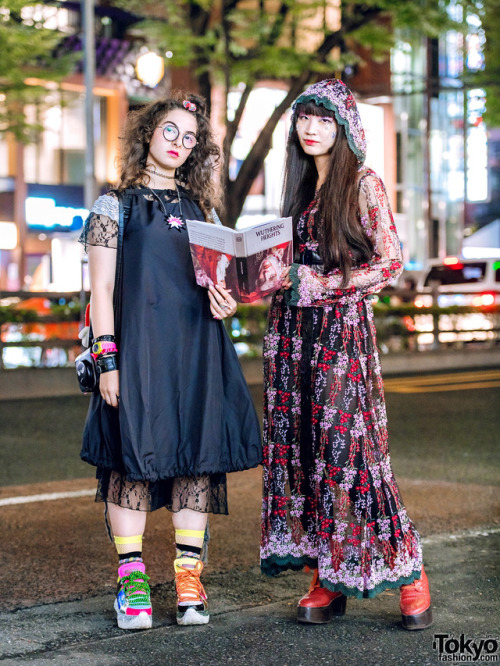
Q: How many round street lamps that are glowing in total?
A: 1